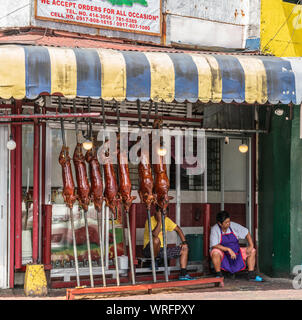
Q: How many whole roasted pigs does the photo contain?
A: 7